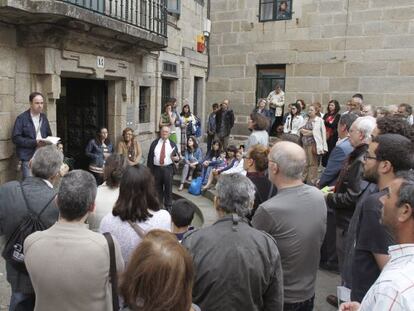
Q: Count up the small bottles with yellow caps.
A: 0